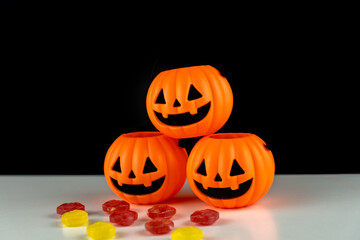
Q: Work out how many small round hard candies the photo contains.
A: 9